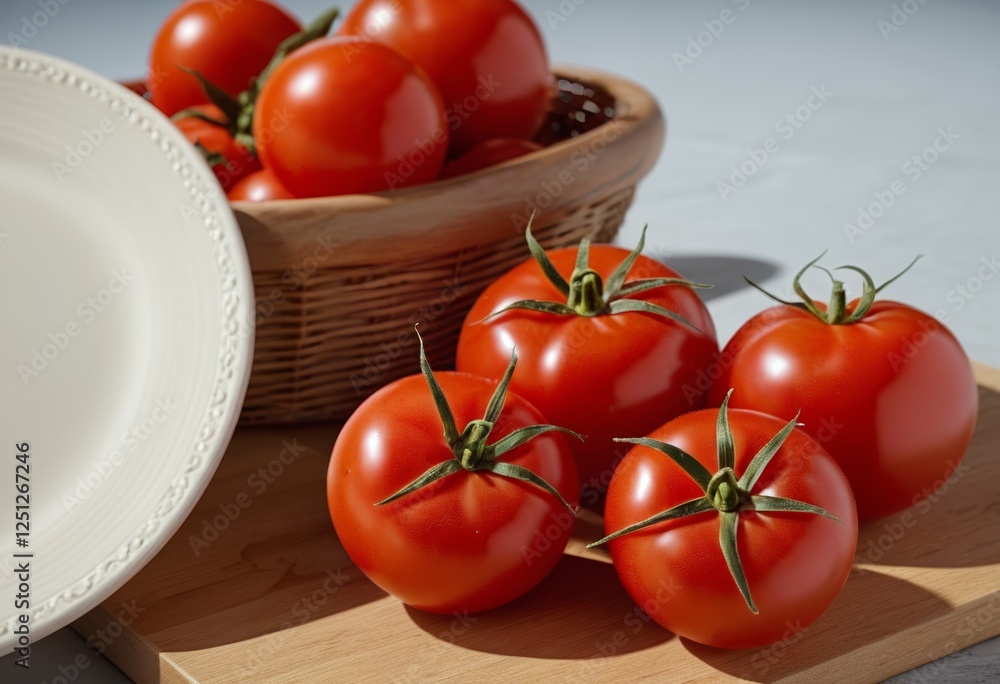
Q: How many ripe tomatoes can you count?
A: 10